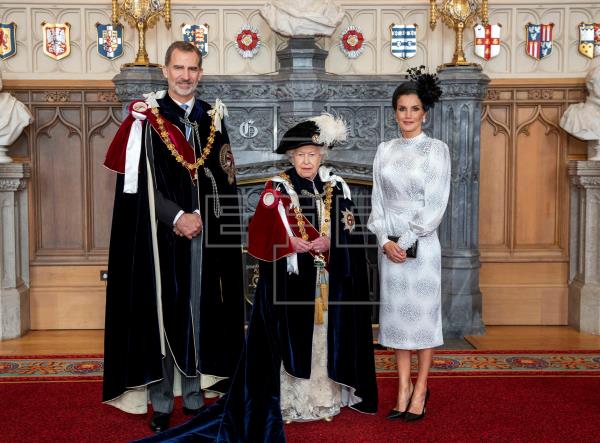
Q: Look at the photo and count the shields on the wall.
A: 8